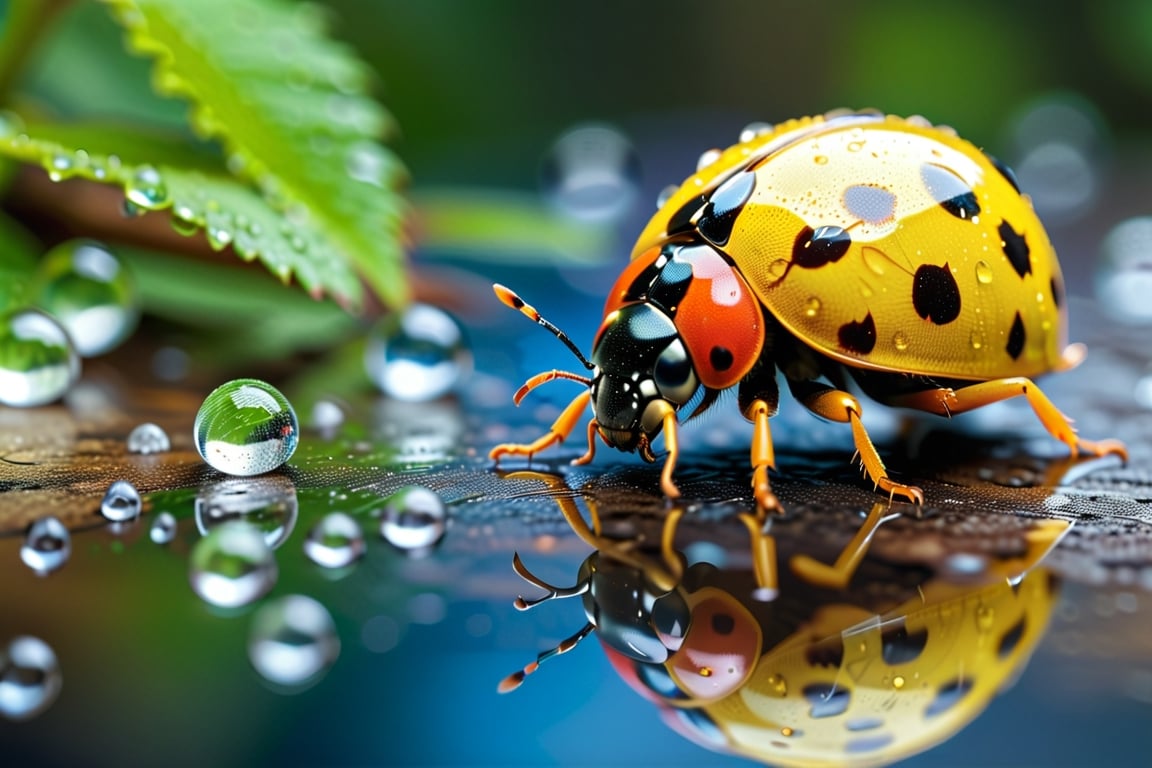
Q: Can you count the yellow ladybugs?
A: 1